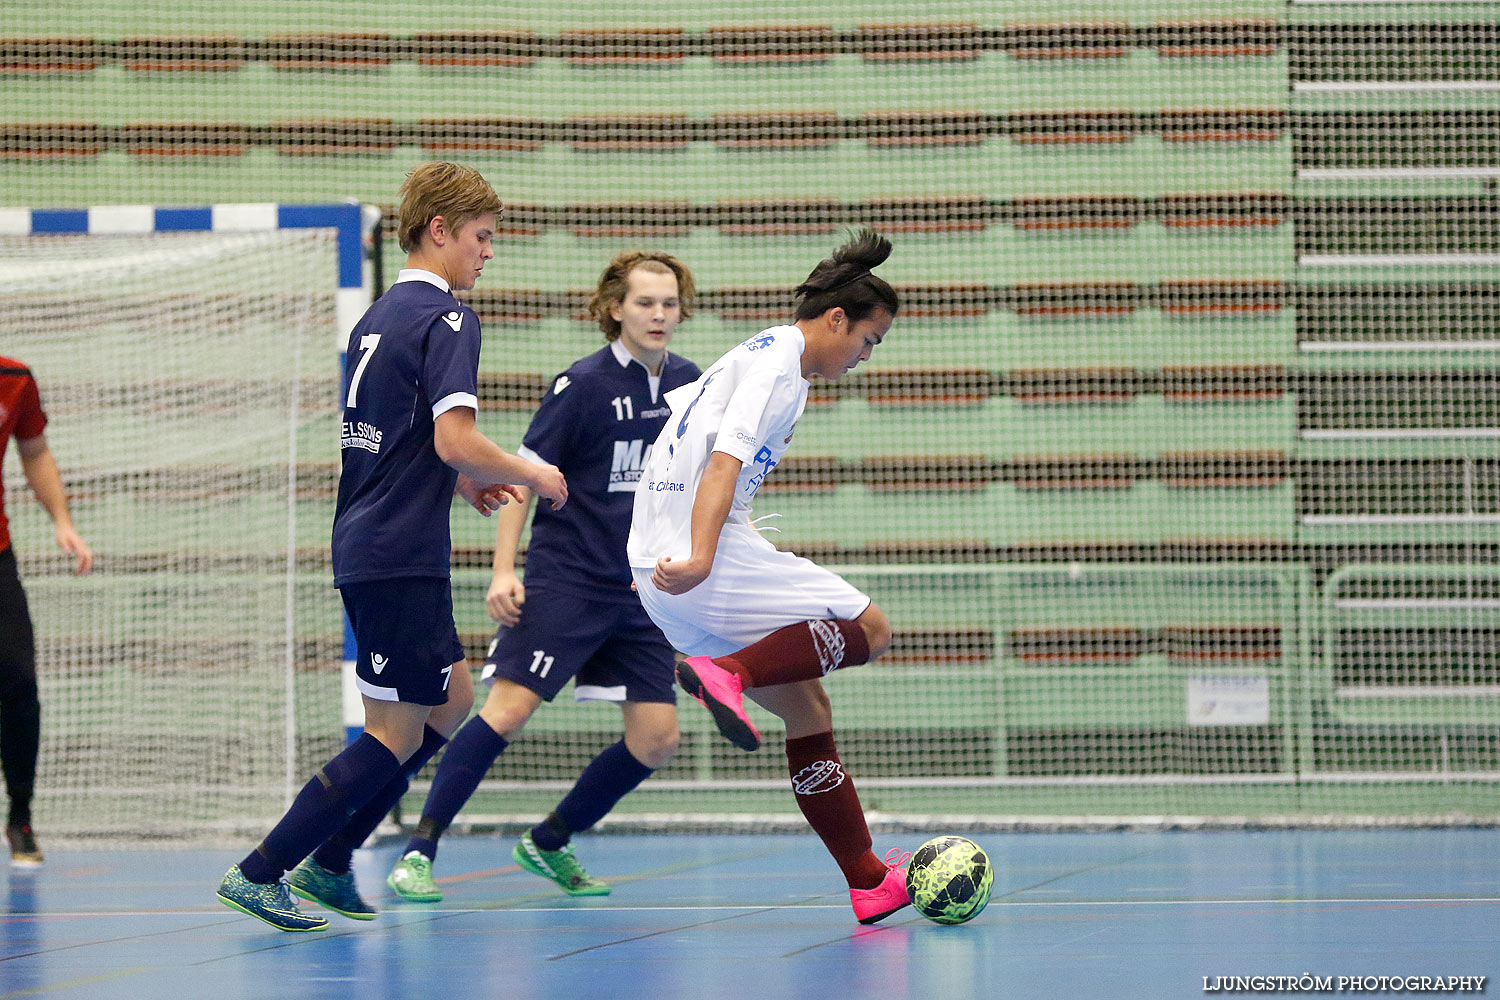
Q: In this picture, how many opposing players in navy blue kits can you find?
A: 2